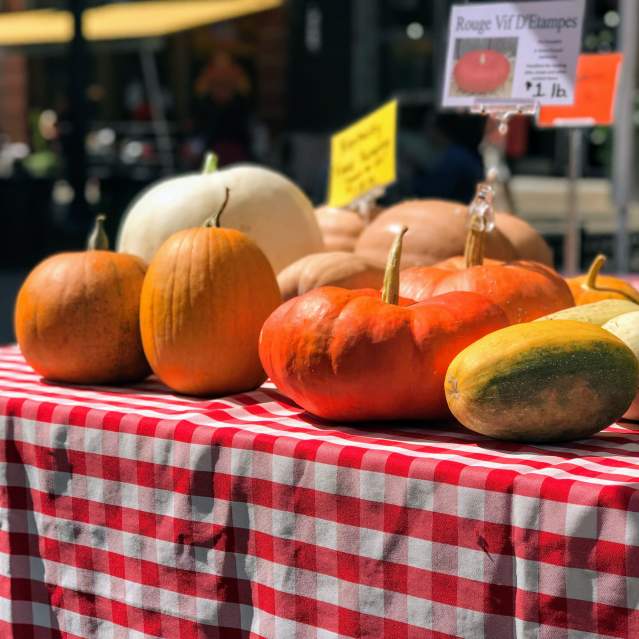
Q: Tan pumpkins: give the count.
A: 4